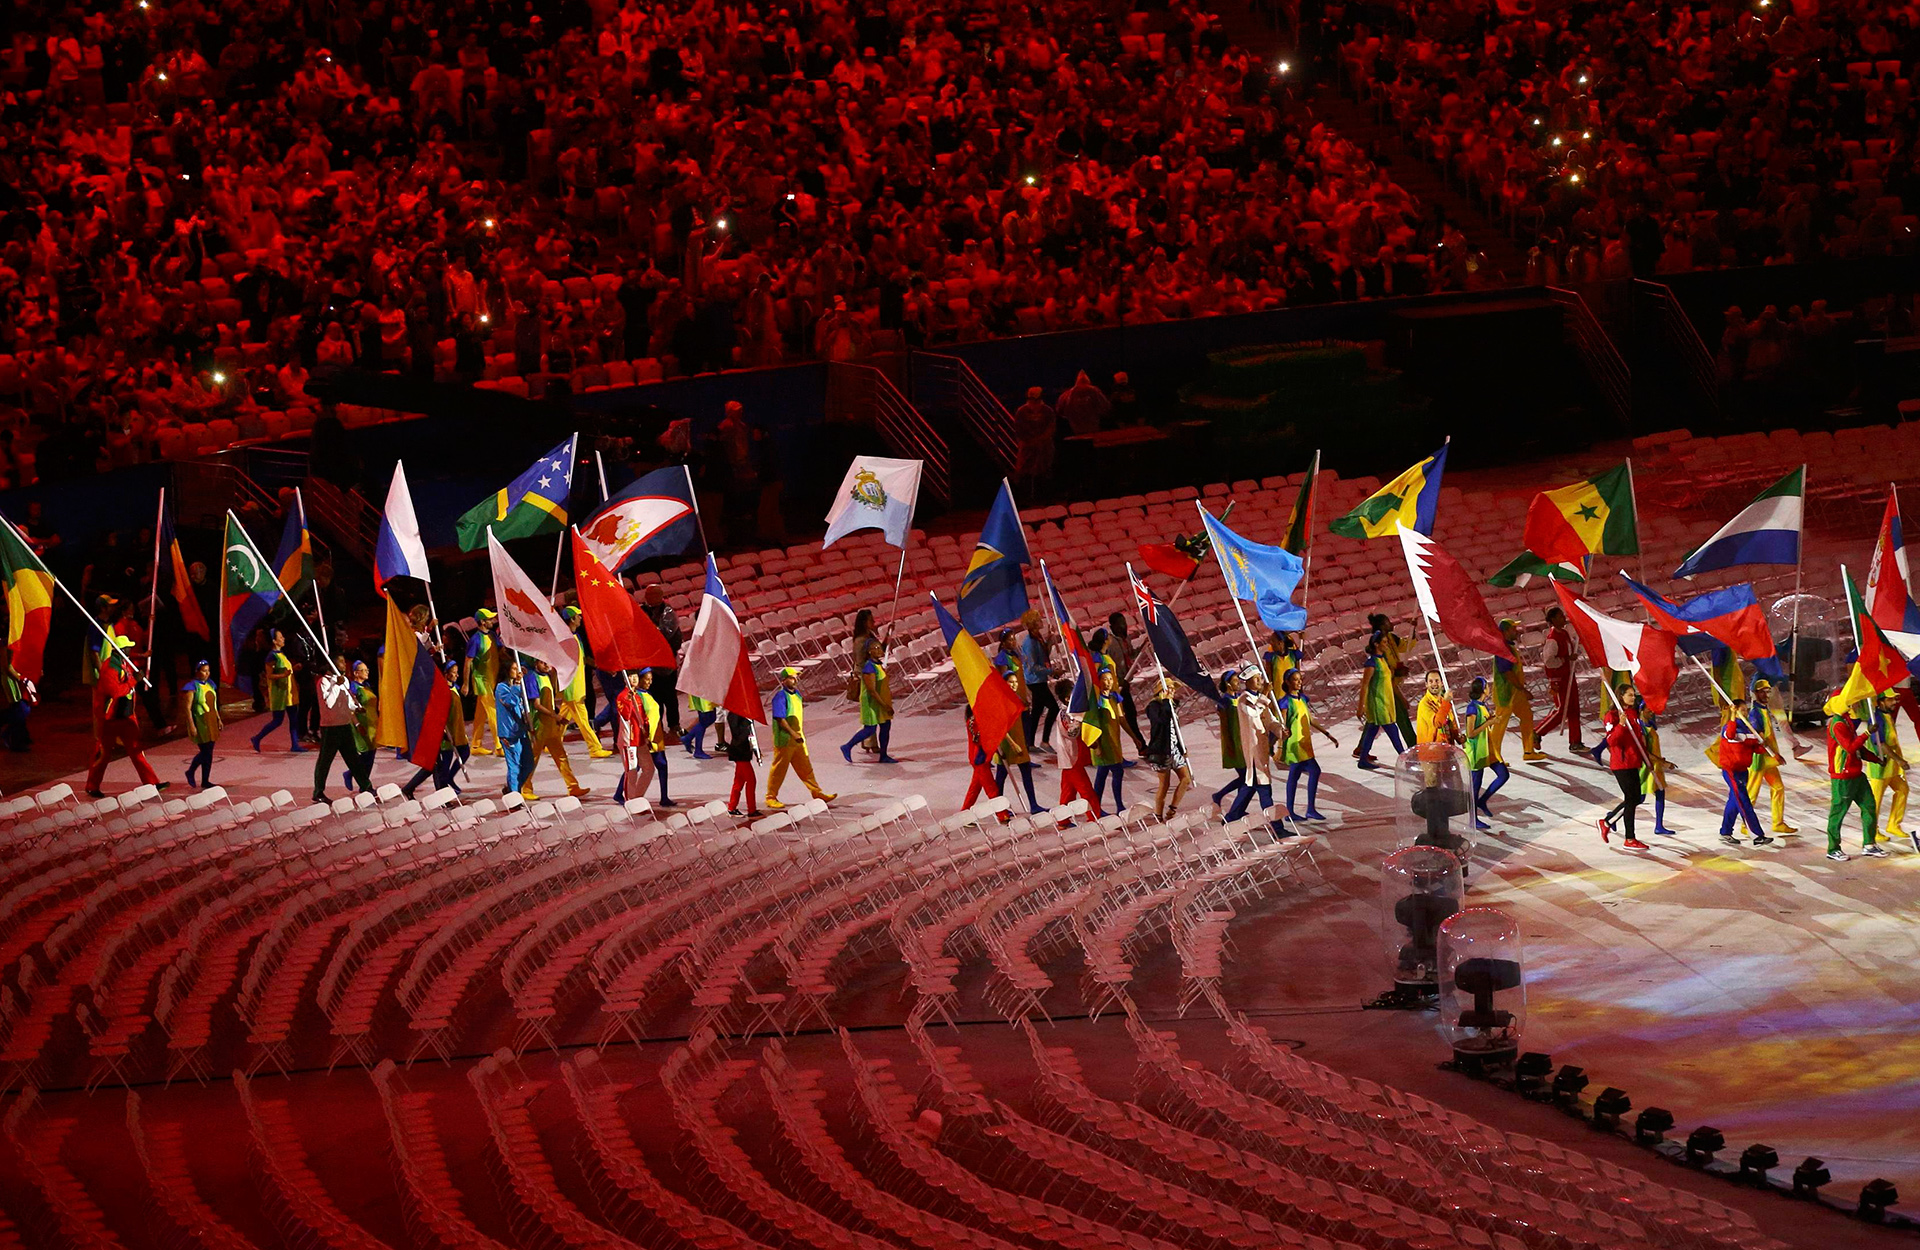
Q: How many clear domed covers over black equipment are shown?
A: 4